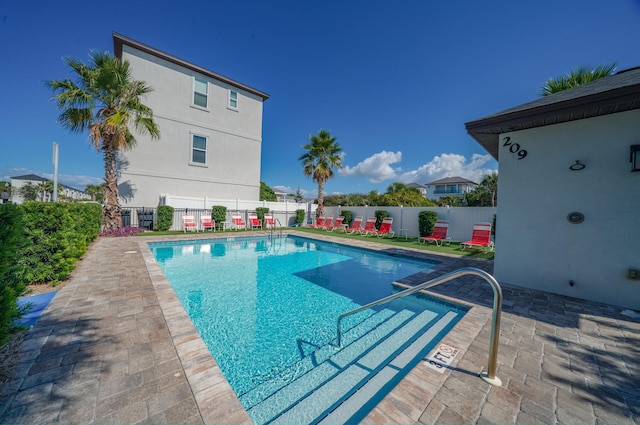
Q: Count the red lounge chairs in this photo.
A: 13